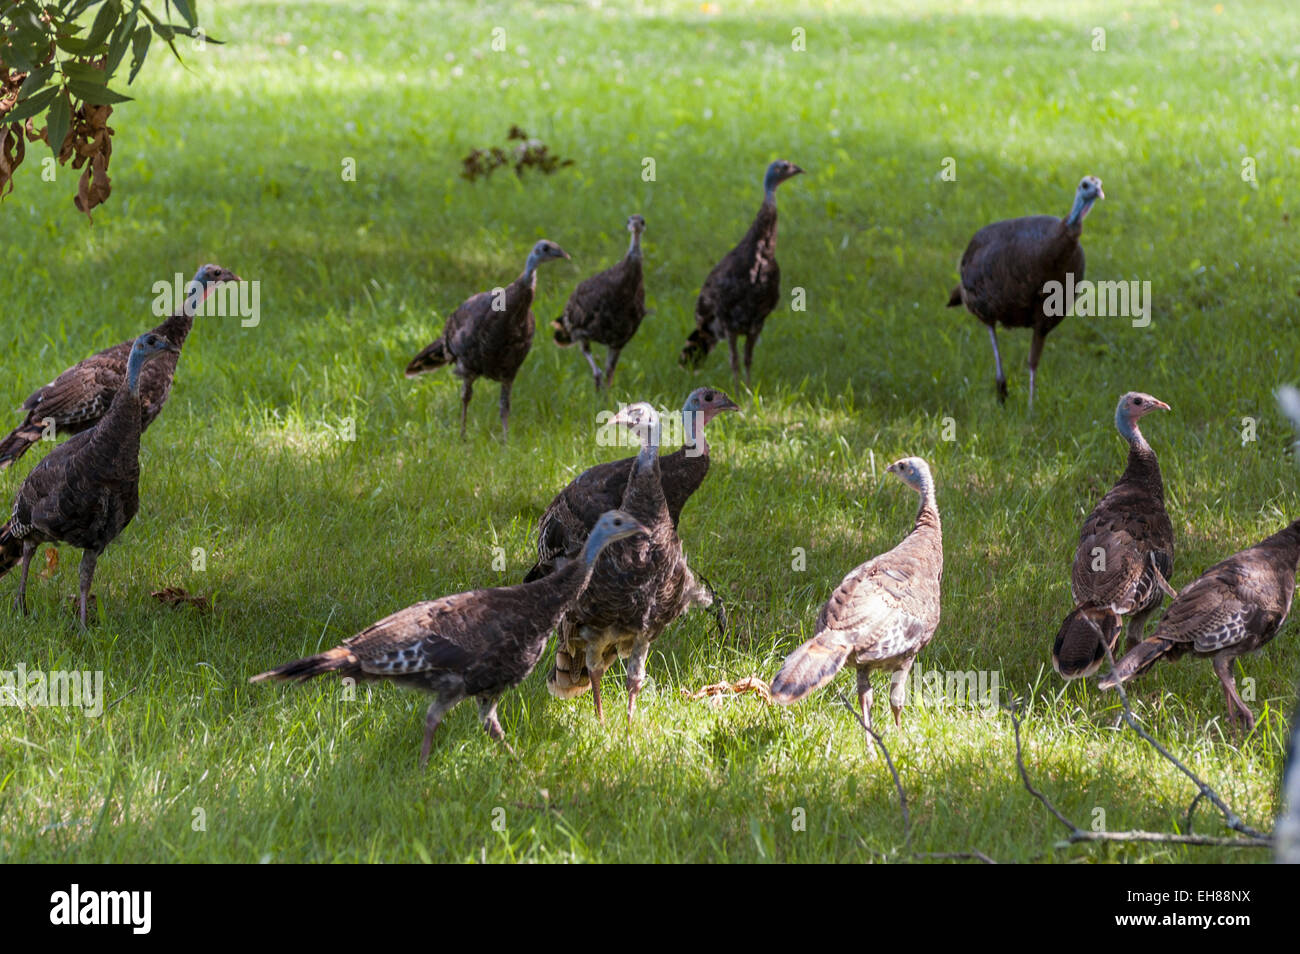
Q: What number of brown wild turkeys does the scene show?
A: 12